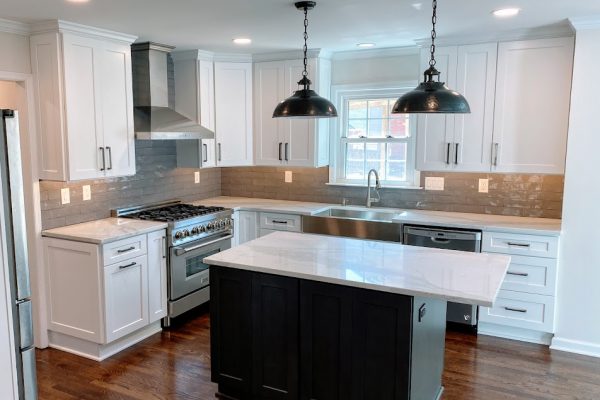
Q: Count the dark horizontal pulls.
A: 6